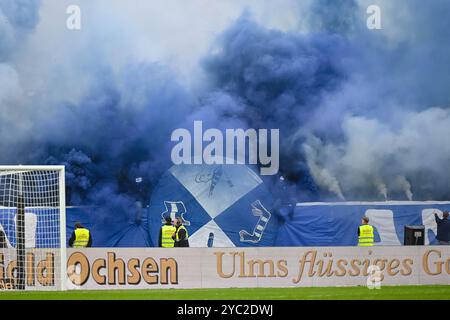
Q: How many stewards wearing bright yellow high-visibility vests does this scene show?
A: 4